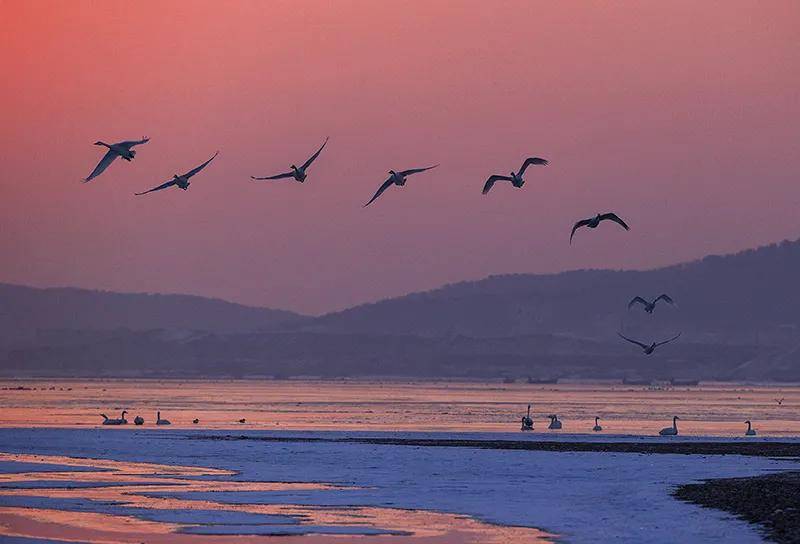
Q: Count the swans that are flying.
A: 8